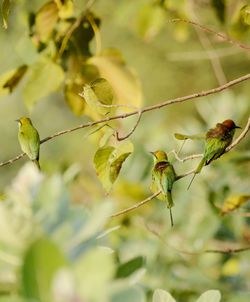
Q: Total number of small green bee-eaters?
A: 3